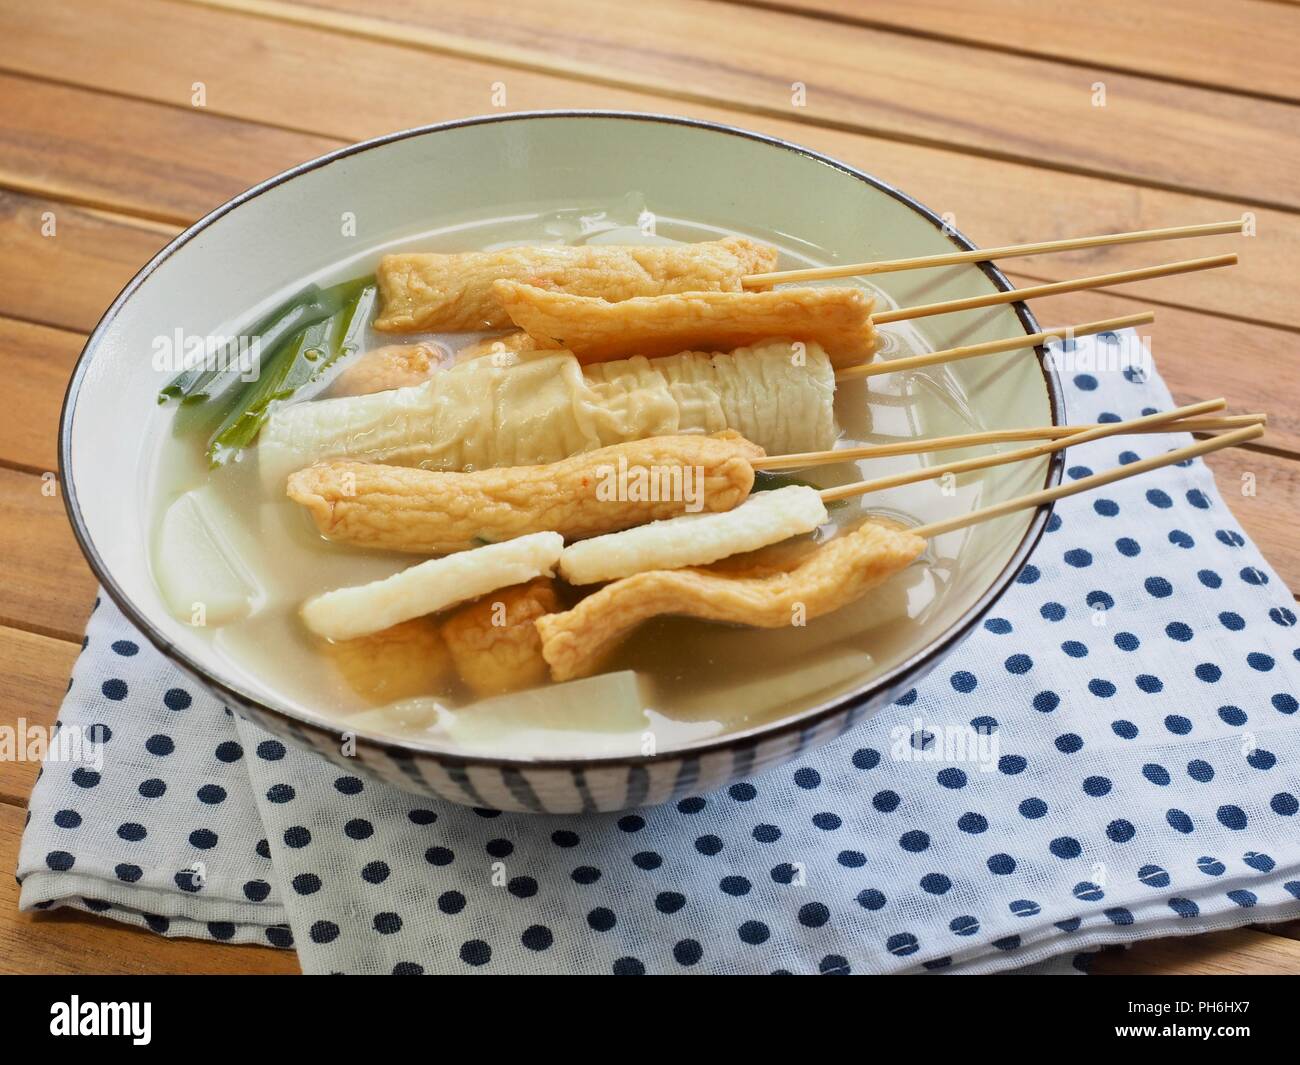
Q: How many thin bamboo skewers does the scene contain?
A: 6